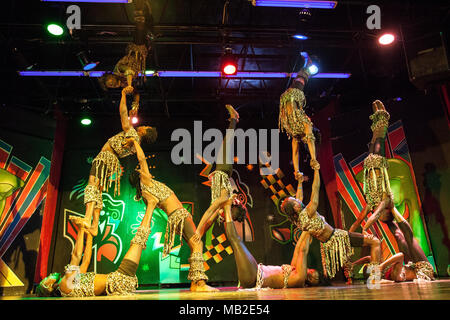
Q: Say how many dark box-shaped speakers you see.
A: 1